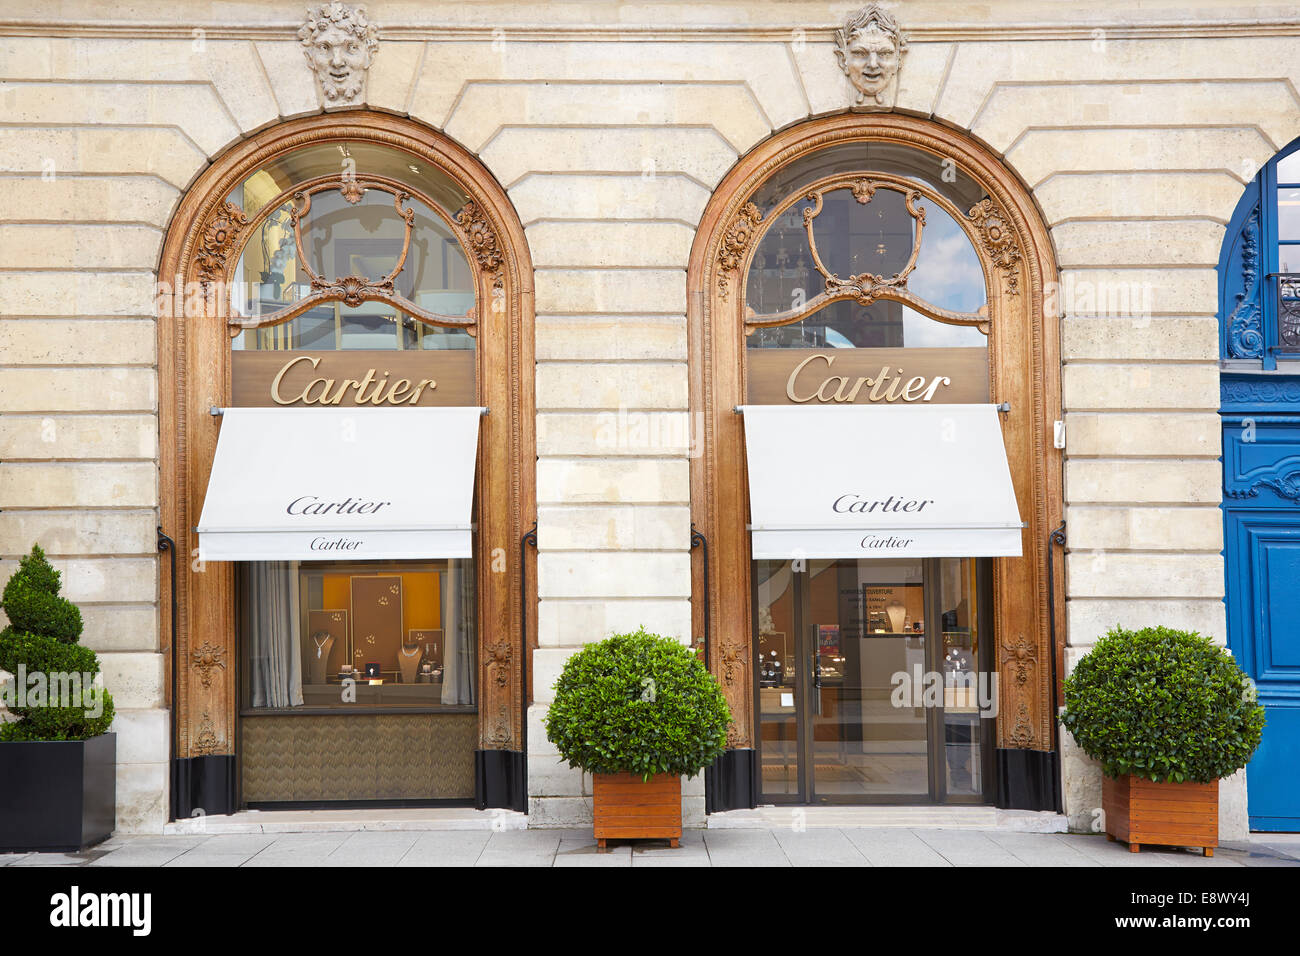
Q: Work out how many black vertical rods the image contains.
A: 4